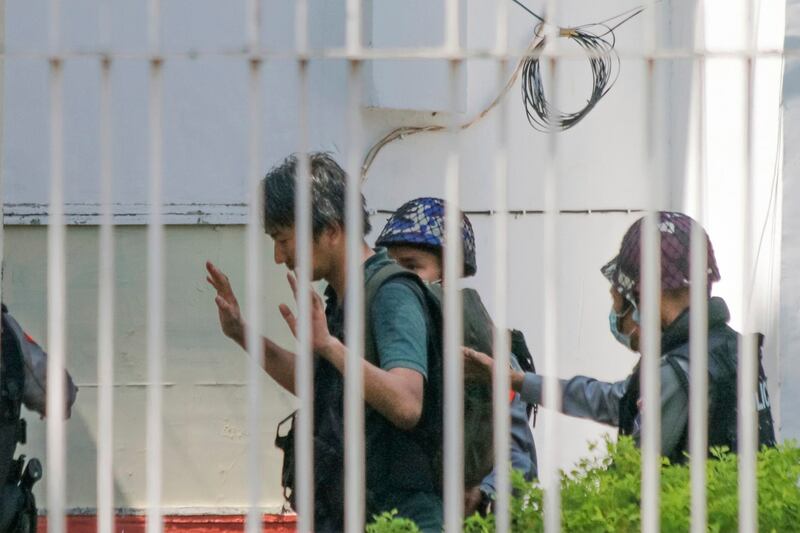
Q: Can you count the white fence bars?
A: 12